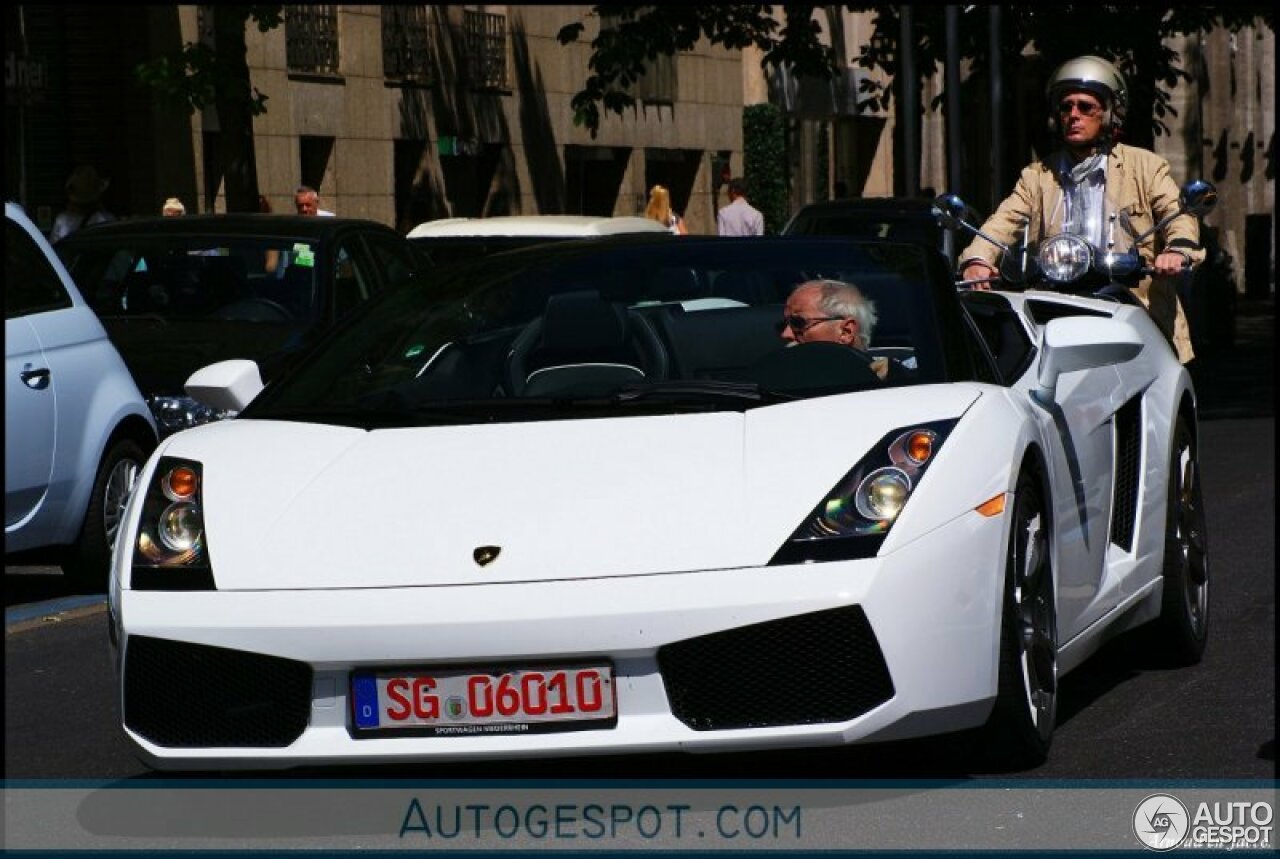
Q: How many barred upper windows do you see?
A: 3